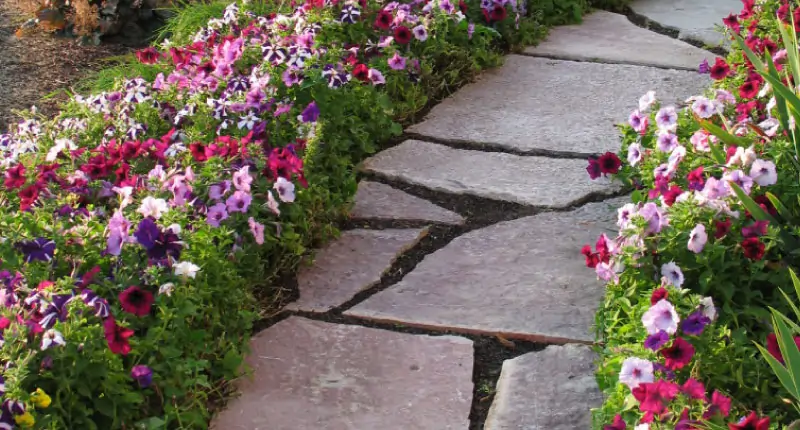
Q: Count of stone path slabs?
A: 9